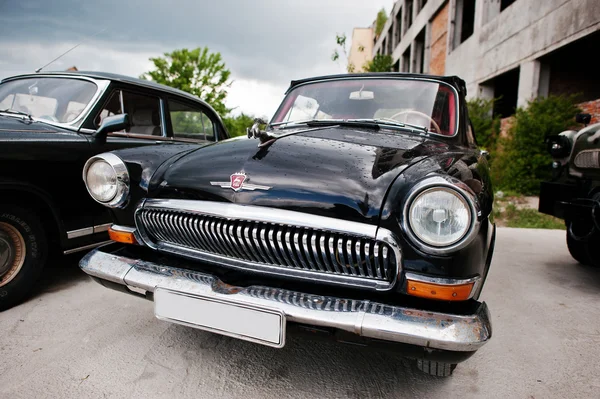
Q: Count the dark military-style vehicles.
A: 1